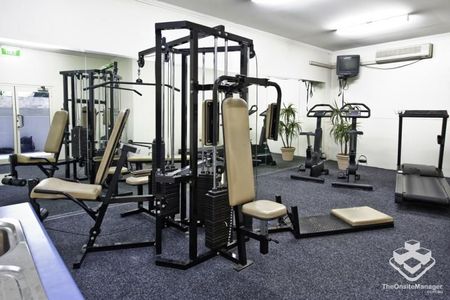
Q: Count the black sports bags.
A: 0